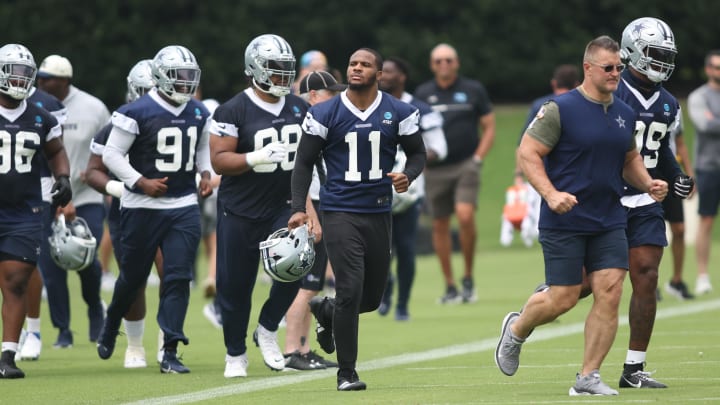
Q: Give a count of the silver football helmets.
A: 7